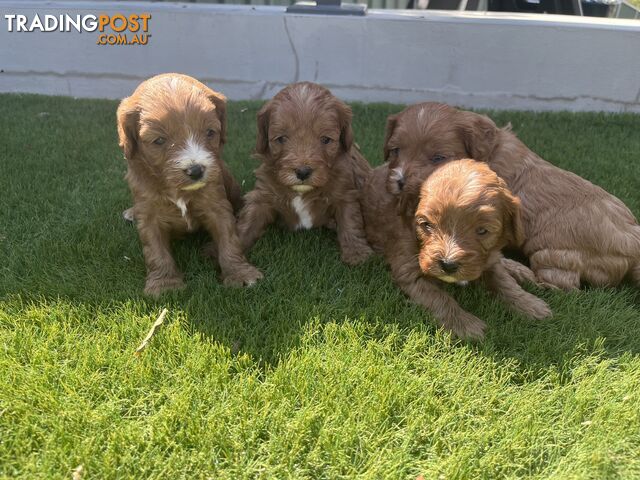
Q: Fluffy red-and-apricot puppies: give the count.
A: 4